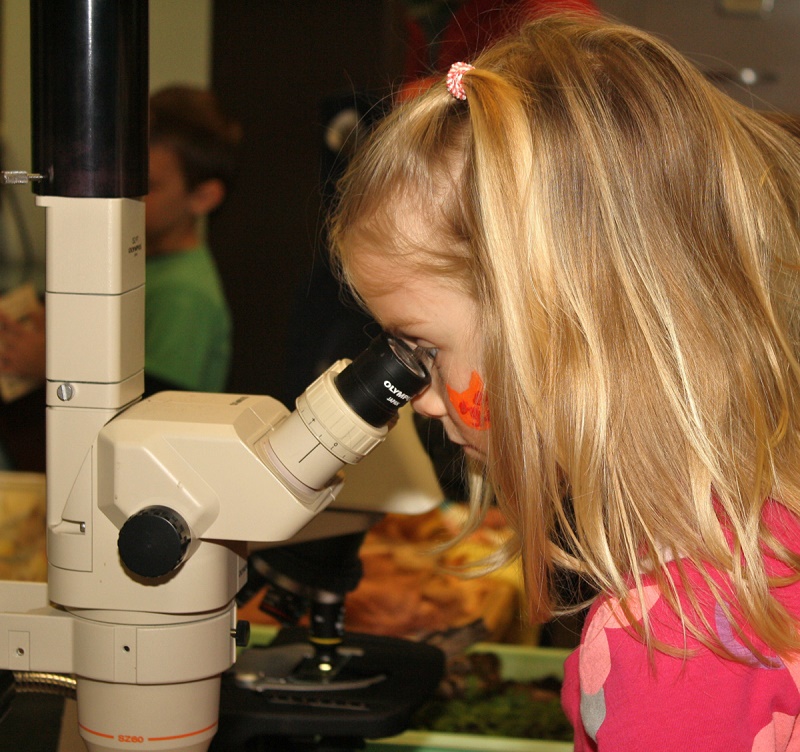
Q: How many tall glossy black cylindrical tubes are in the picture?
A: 1